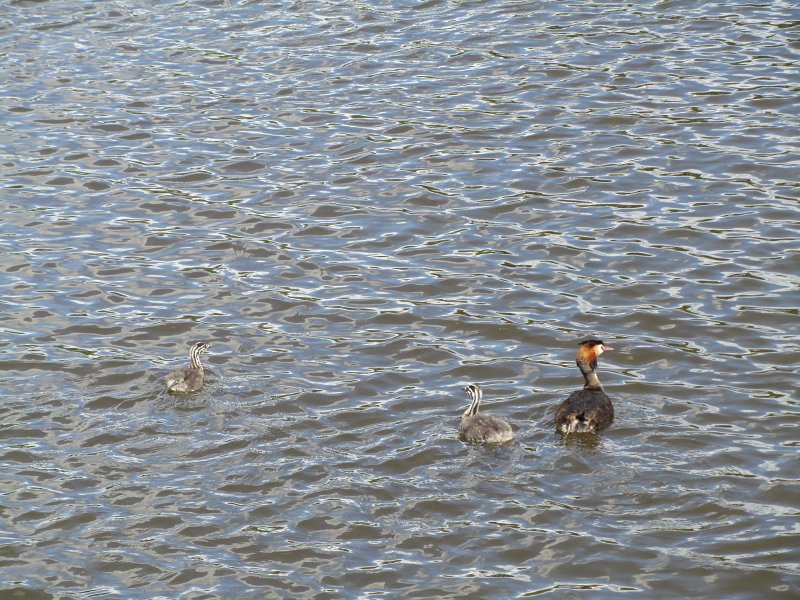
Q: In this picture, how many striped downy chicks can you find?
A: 2